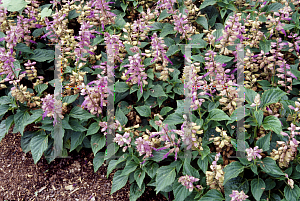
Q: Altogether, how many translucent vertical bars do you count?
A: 4